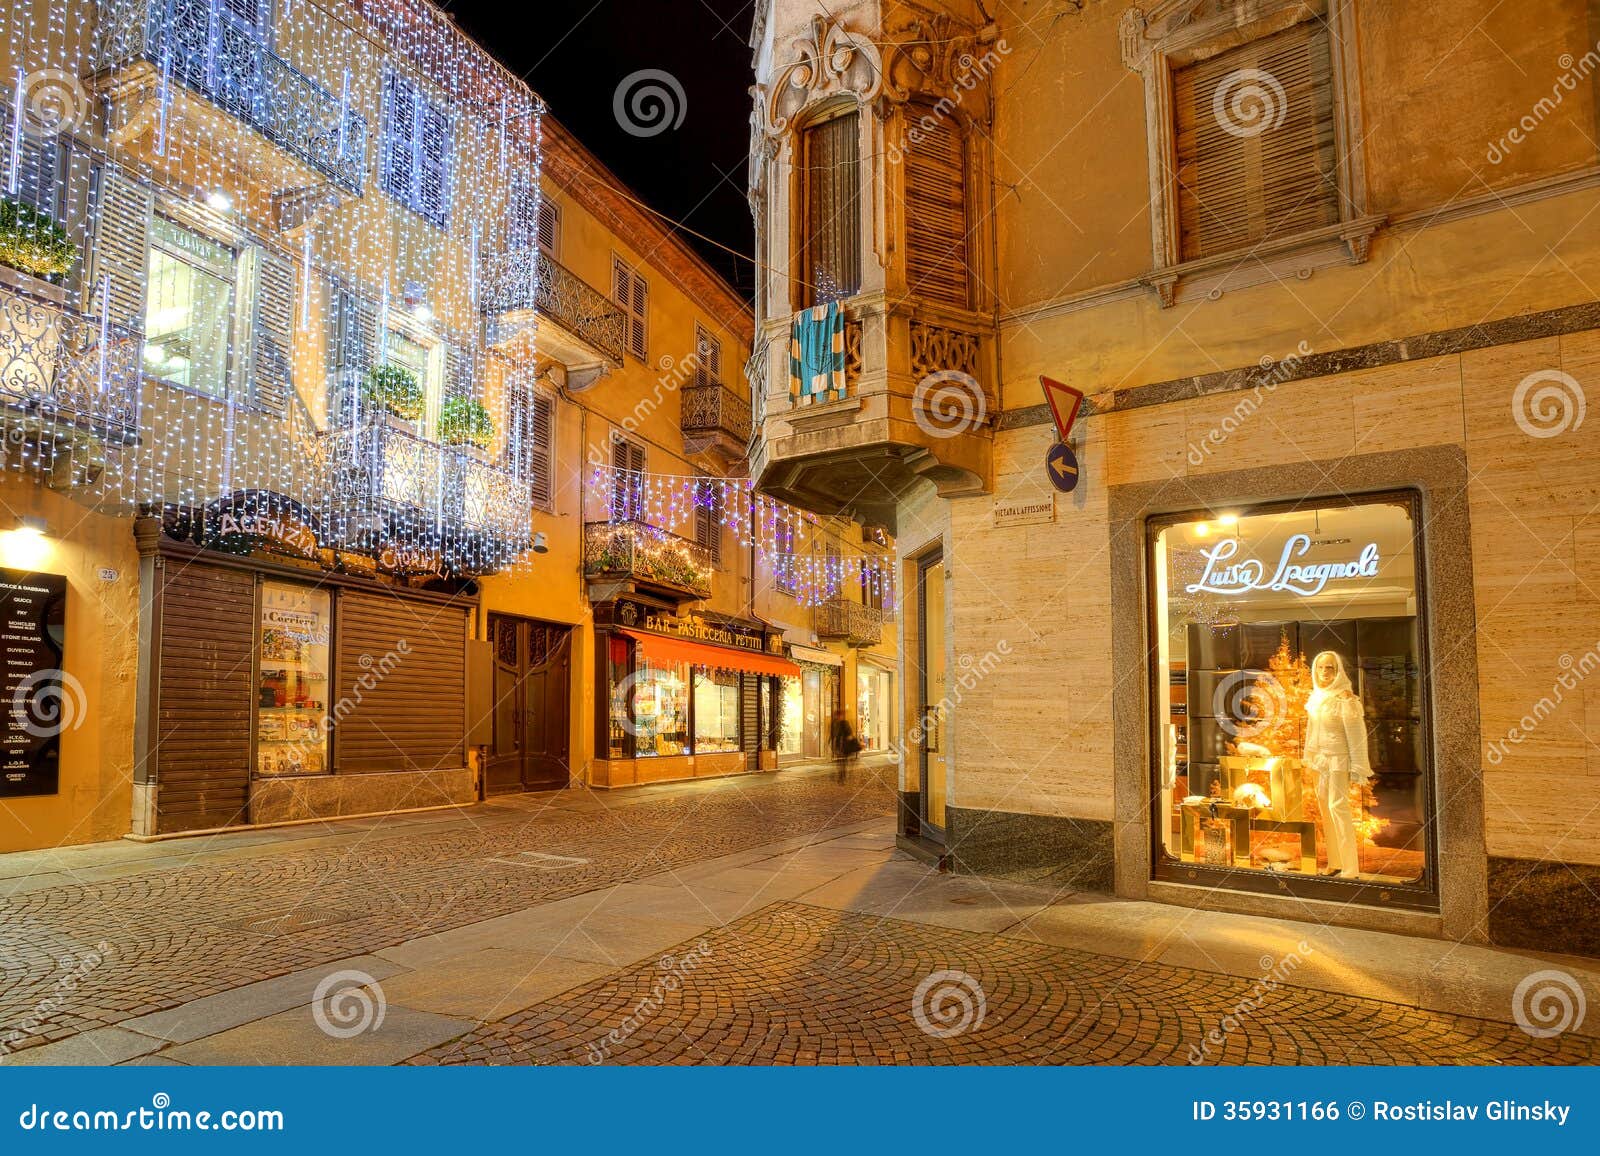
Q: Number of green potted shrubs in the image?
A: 3